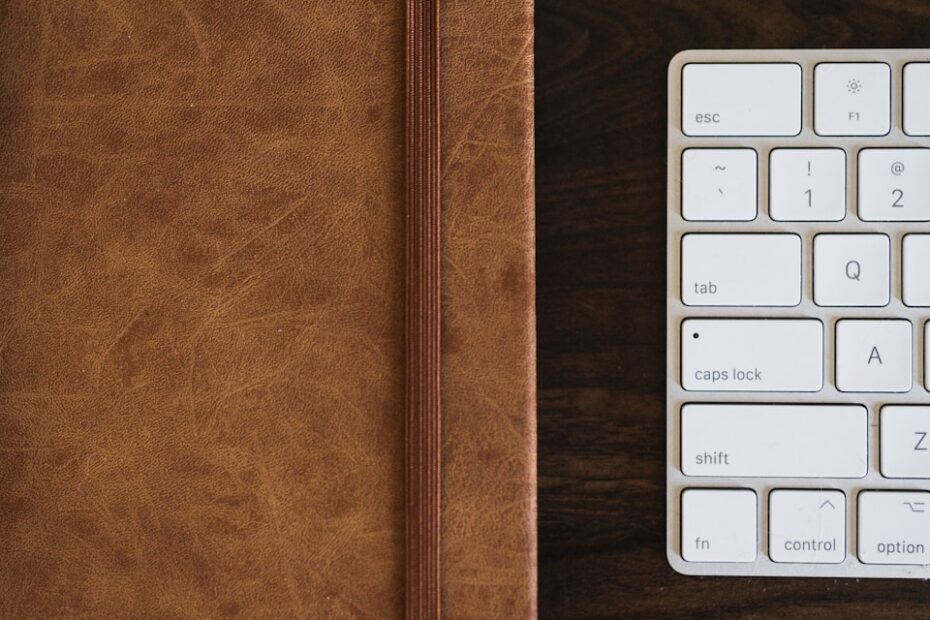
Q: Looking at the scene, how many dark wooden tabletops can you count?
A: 1